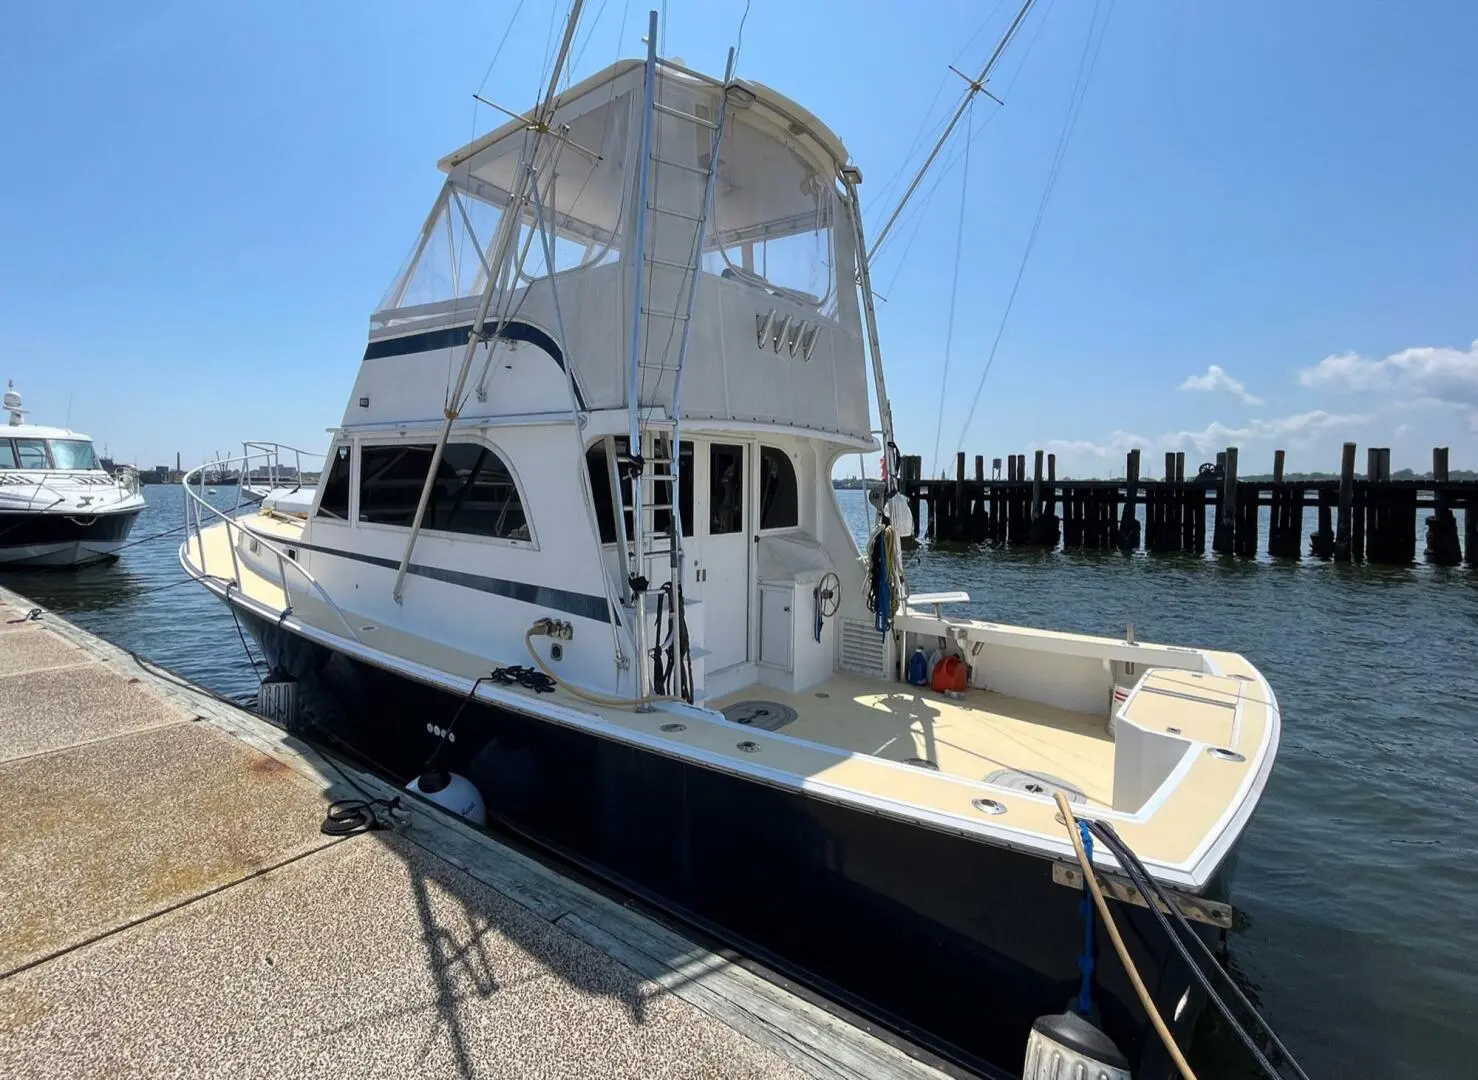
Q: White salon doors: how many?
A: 2